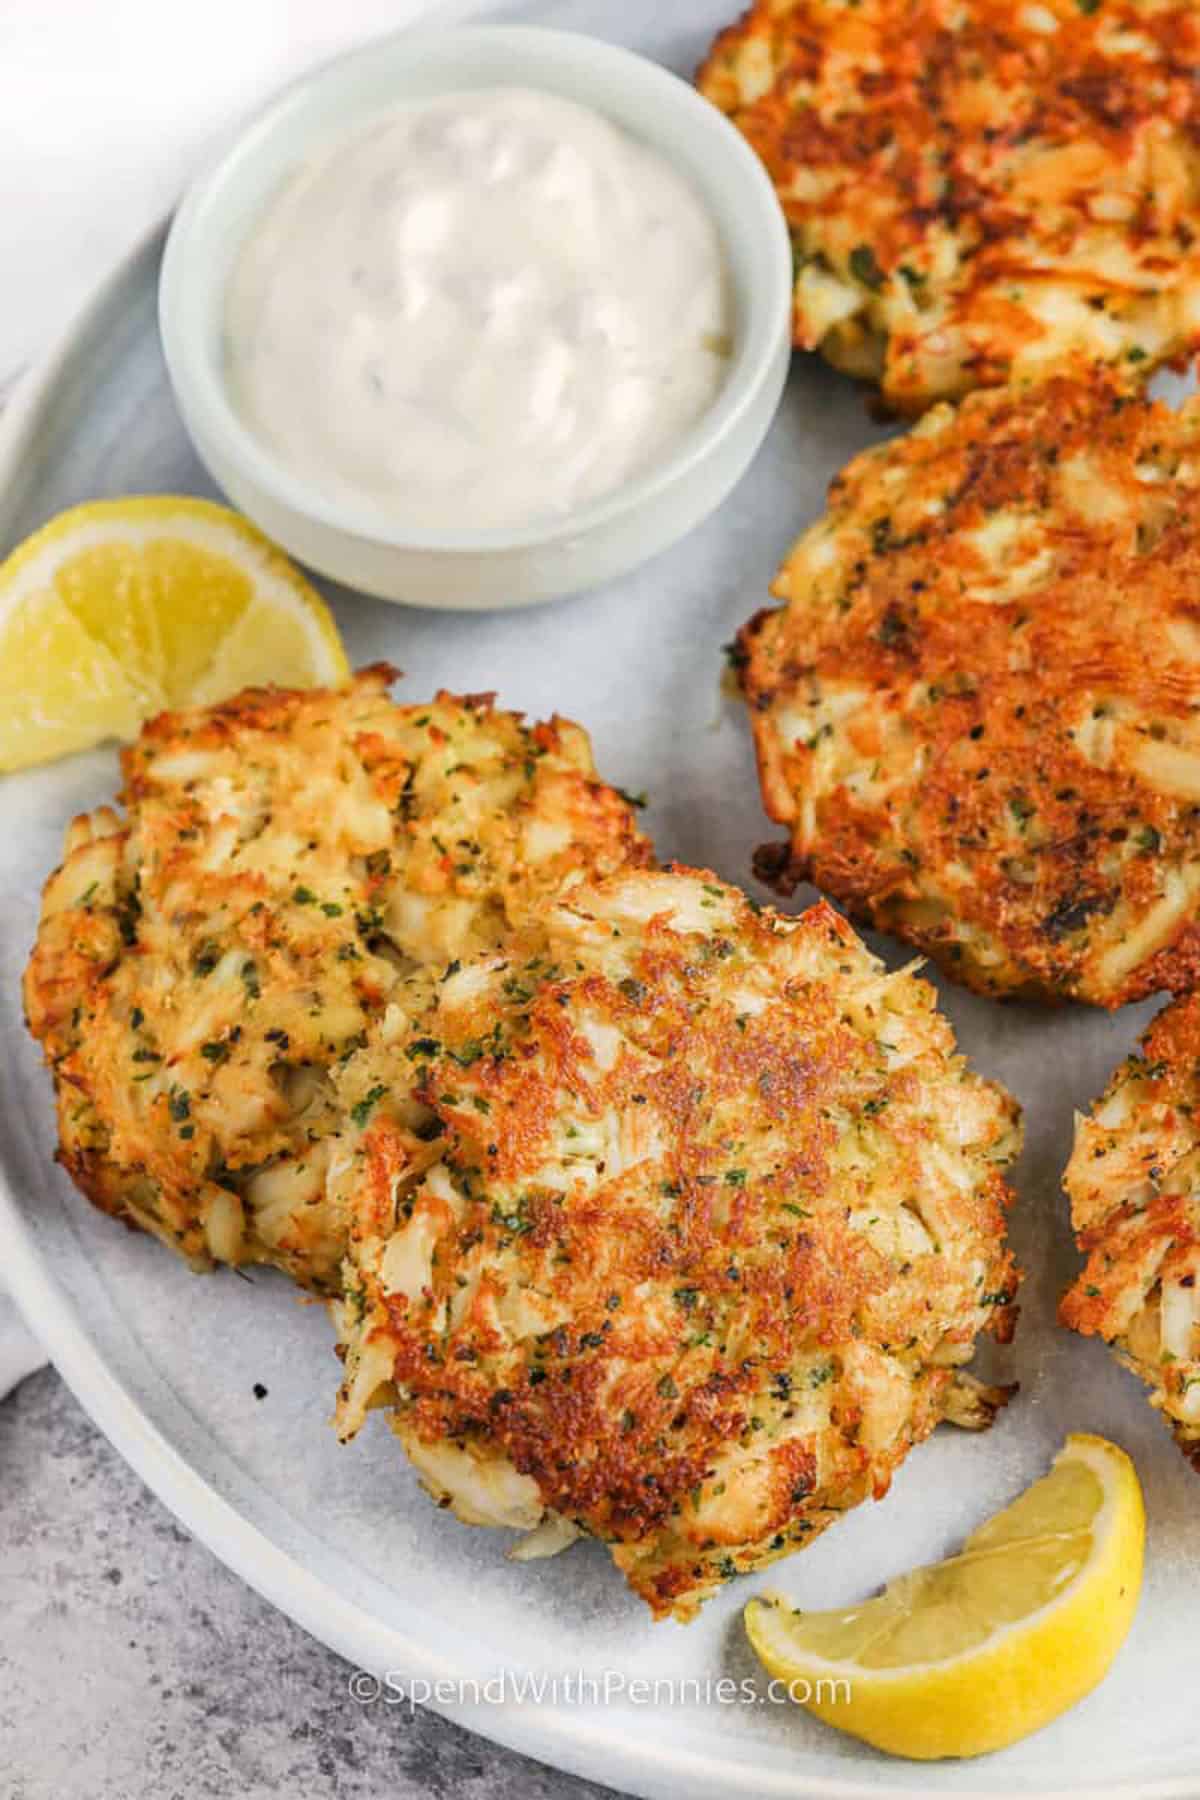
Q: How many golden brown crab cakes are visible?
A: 5